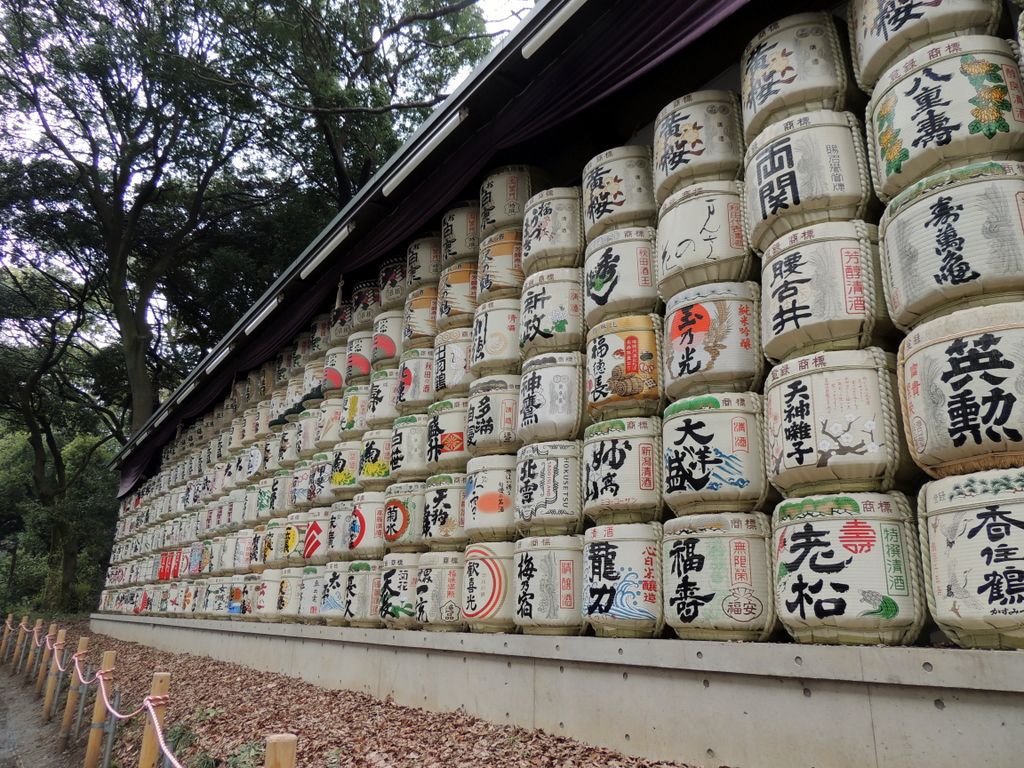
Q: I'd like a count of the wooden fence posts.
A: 9